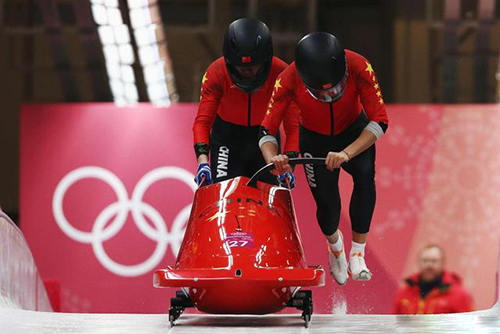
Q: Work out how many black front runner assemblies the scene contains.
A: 2